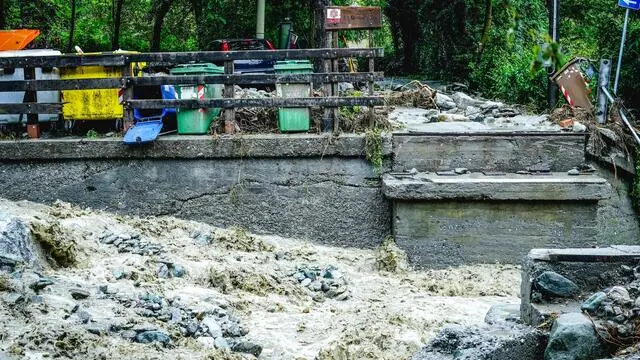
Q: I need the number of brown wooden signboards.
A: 1